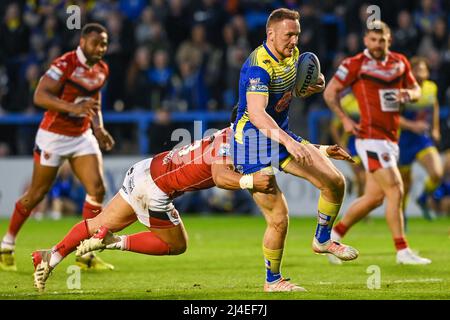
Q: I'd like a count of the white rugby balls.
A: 1